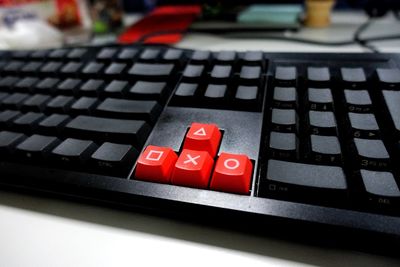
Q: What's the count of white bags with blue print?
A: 1